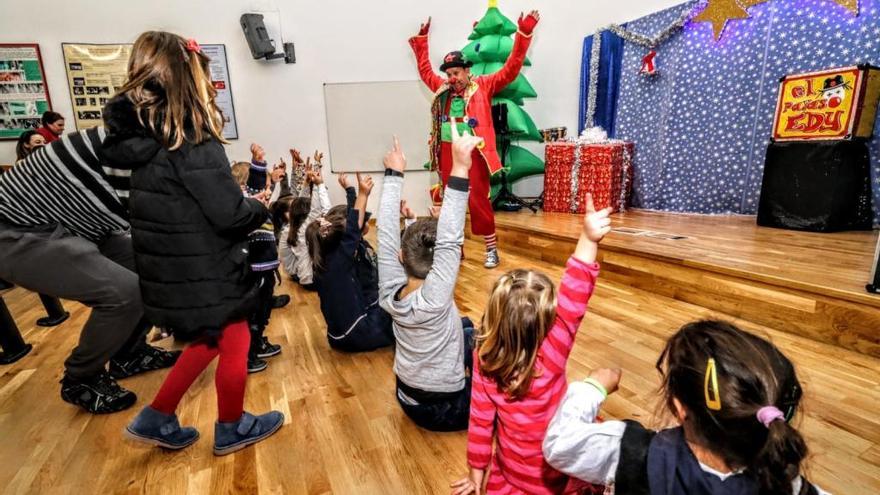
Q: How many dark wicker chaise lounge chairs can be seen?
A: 0